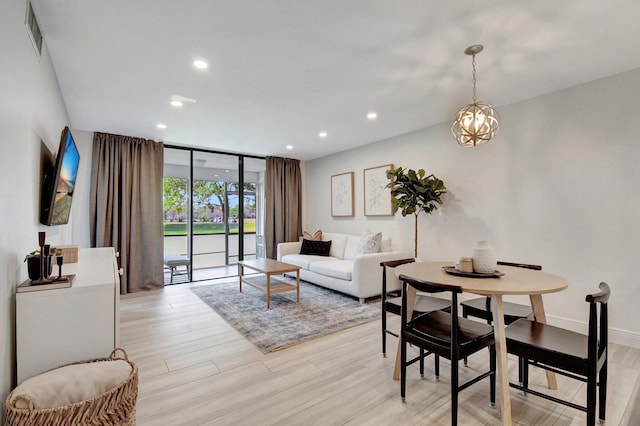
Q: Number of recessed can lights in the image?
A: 6